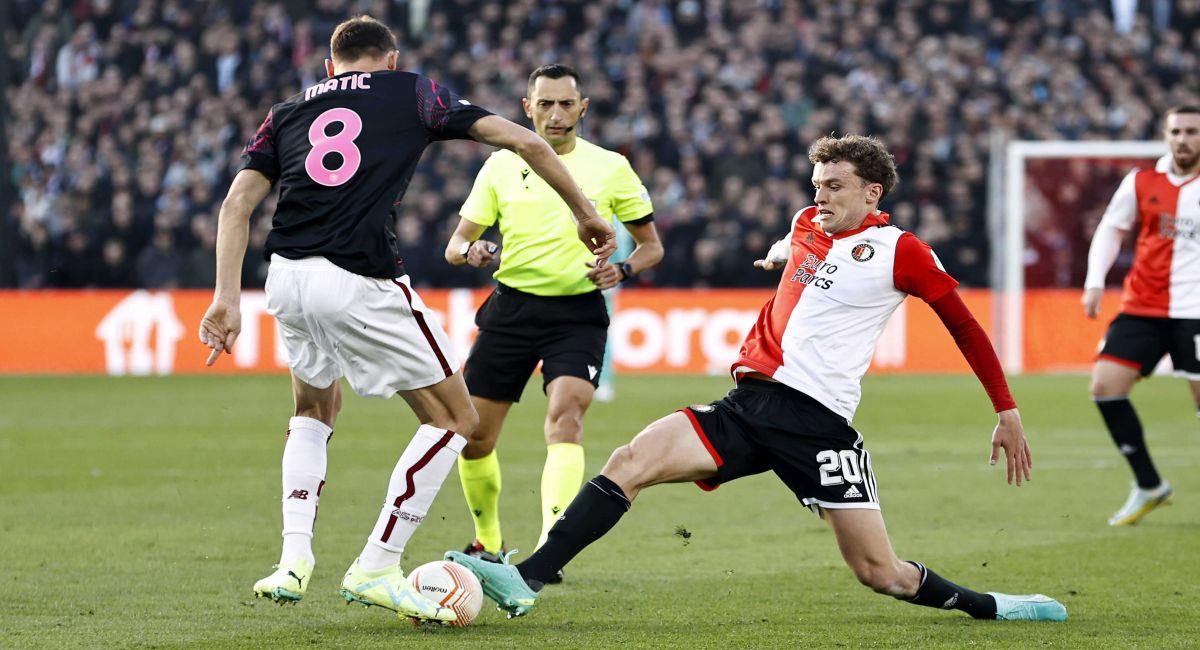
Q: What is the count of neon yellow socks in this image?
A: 2